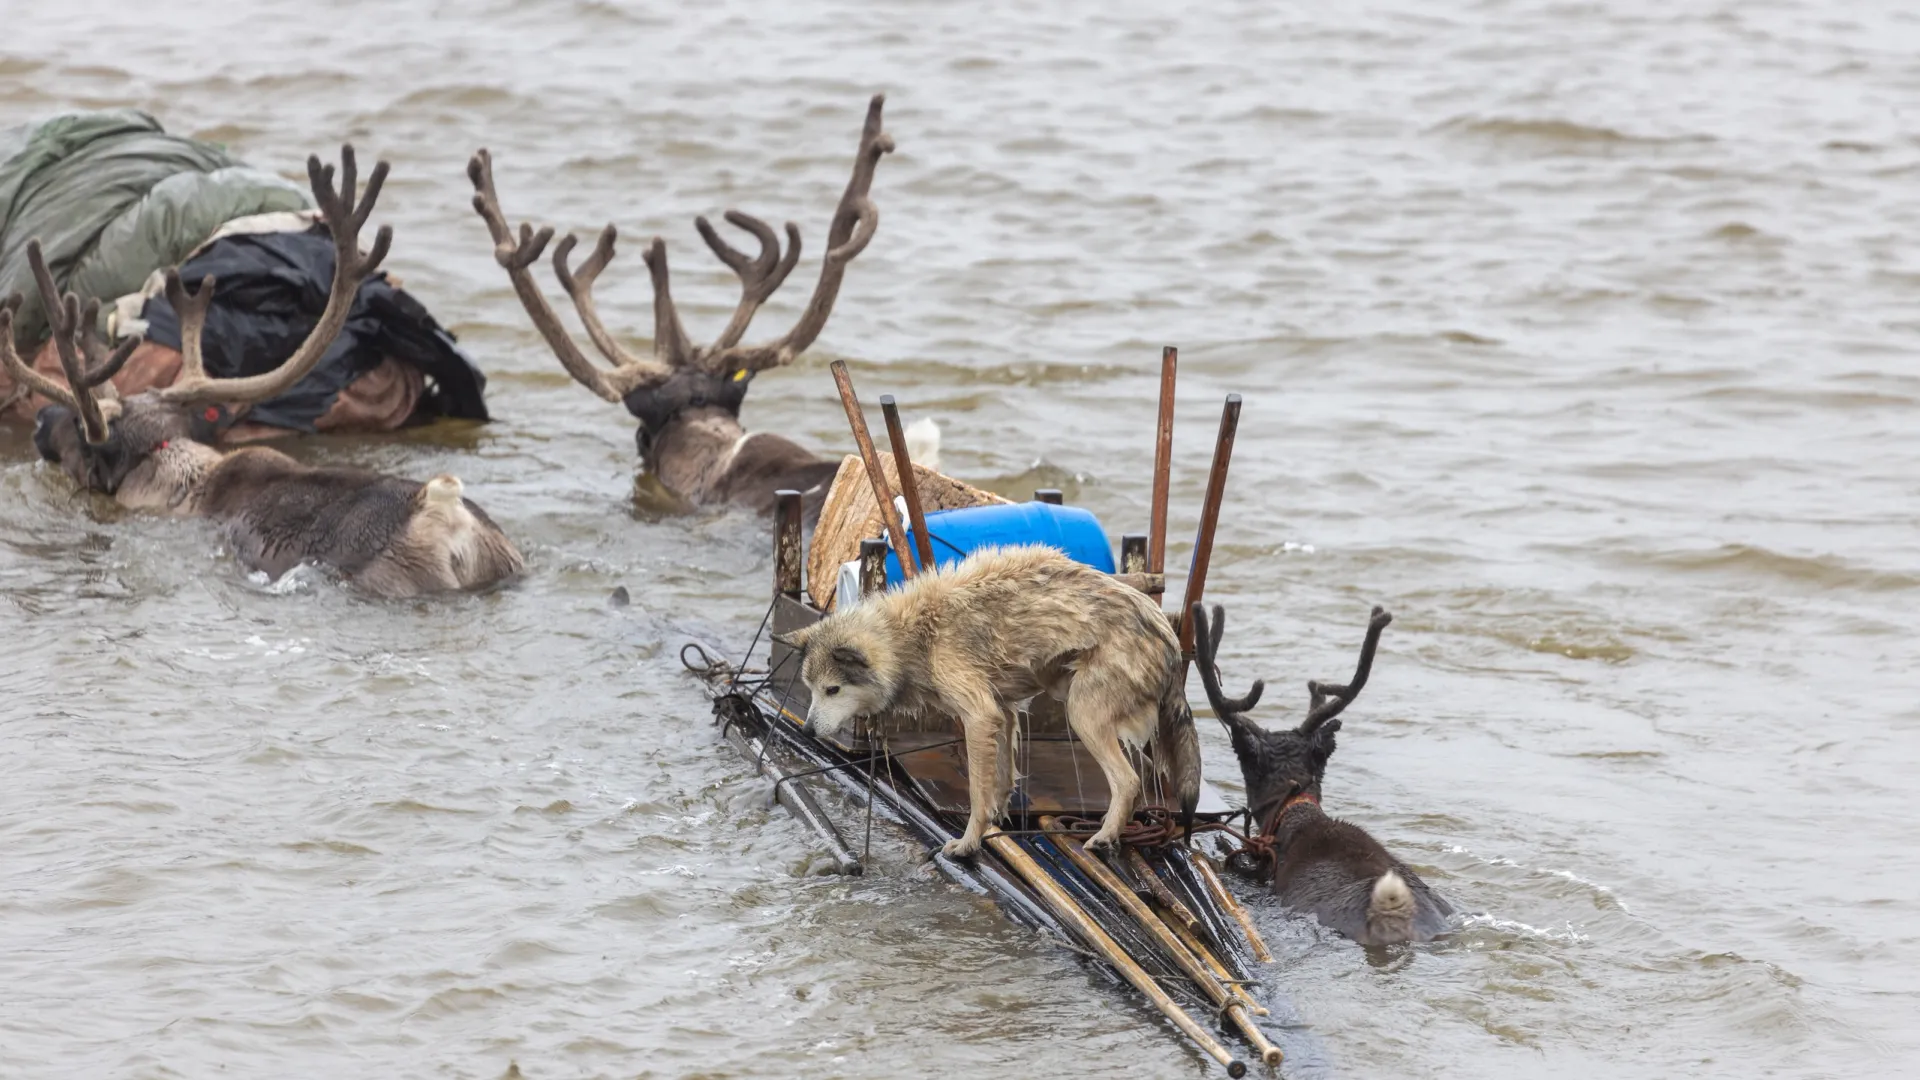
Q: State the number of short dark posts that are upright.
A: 4